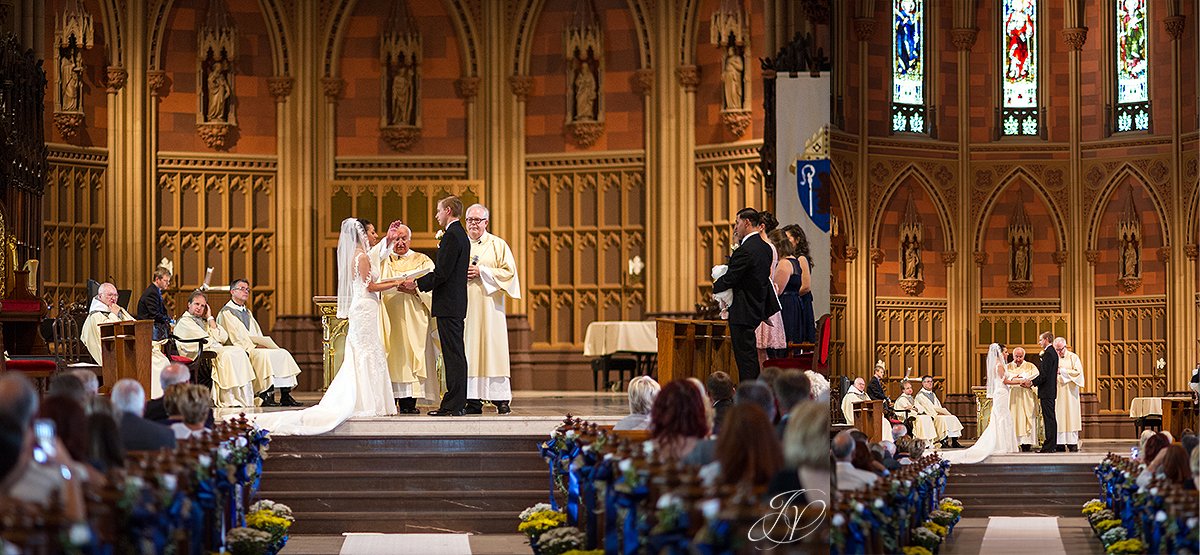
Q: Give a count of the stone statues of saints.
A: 8